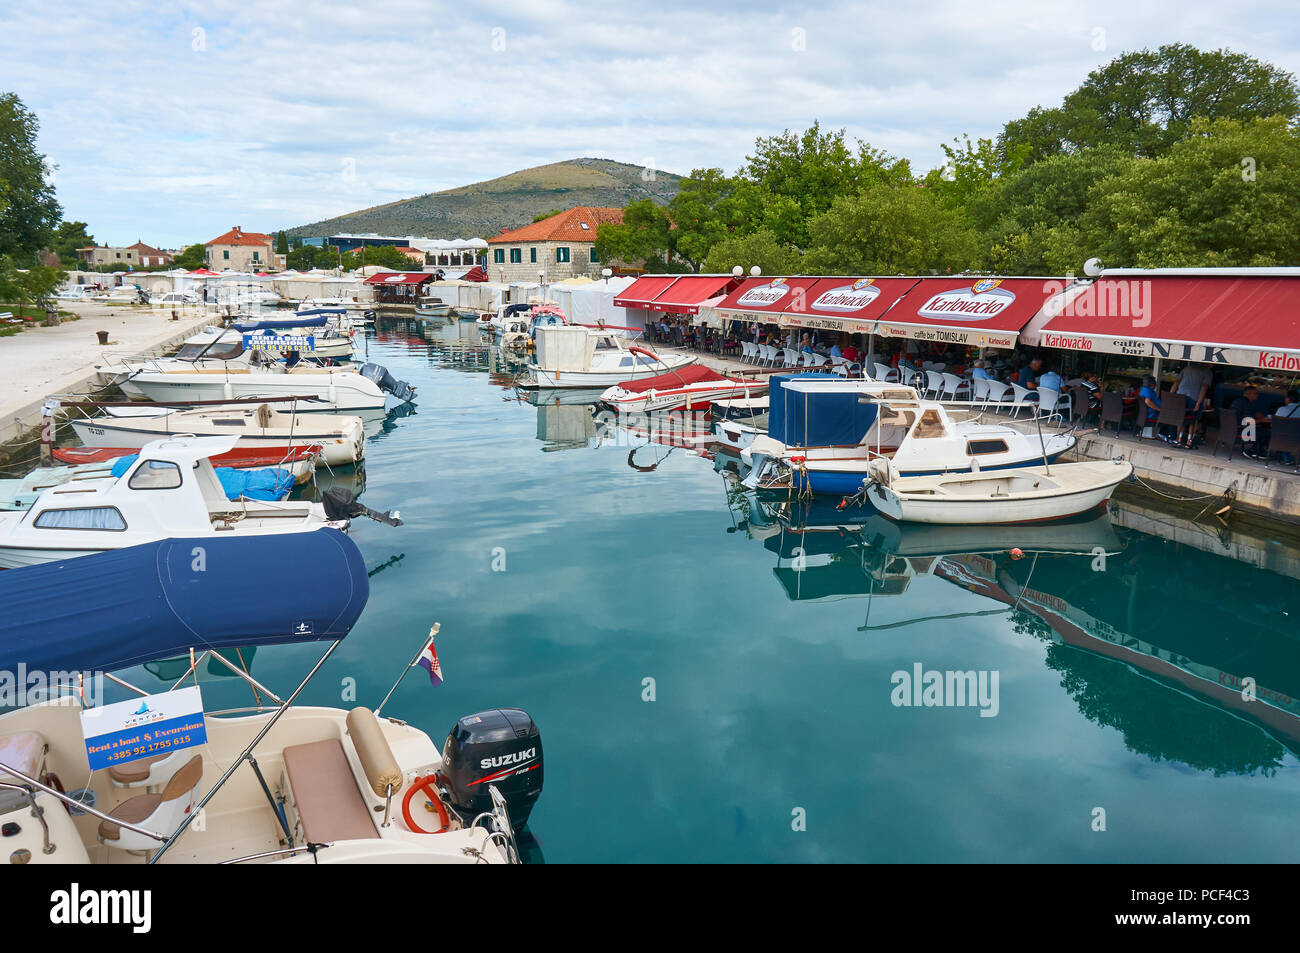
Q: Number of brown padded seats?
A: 3